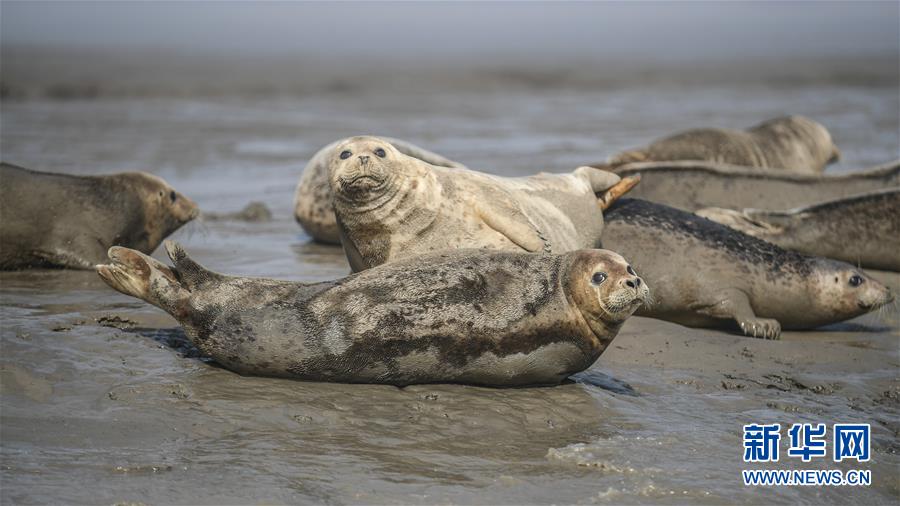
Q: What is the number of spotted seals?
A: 8